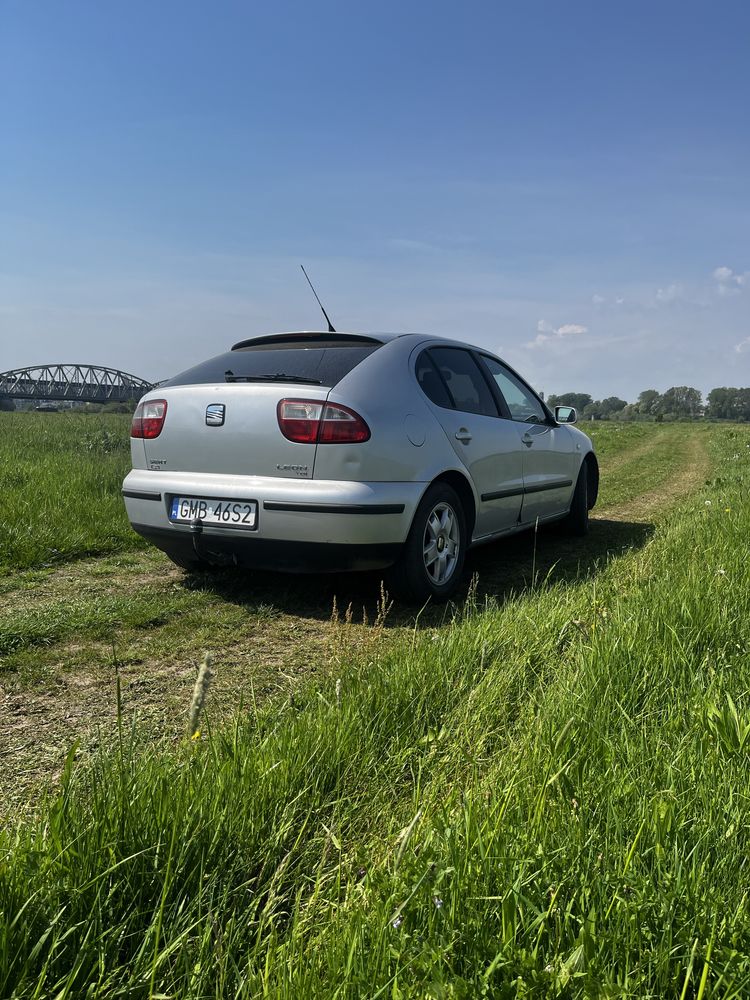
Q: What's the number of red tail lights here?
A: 2